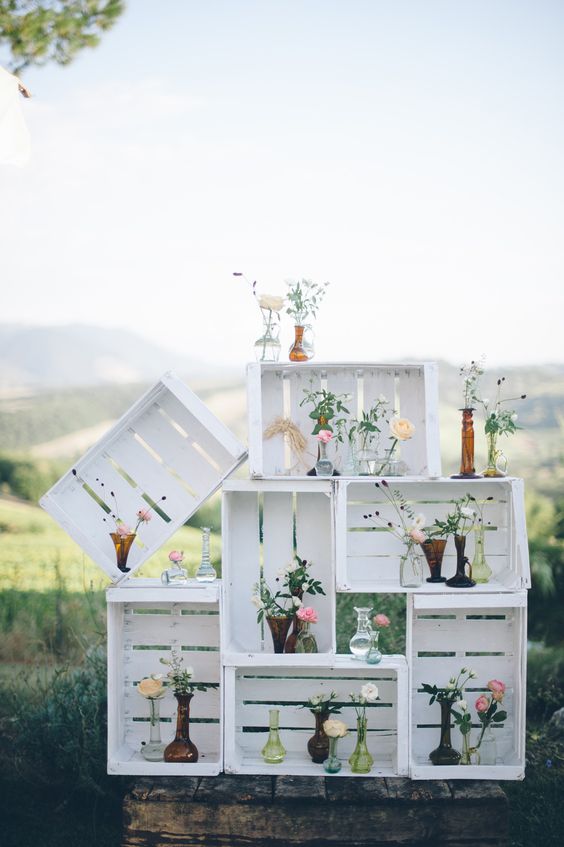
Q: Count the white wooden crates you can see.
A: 7